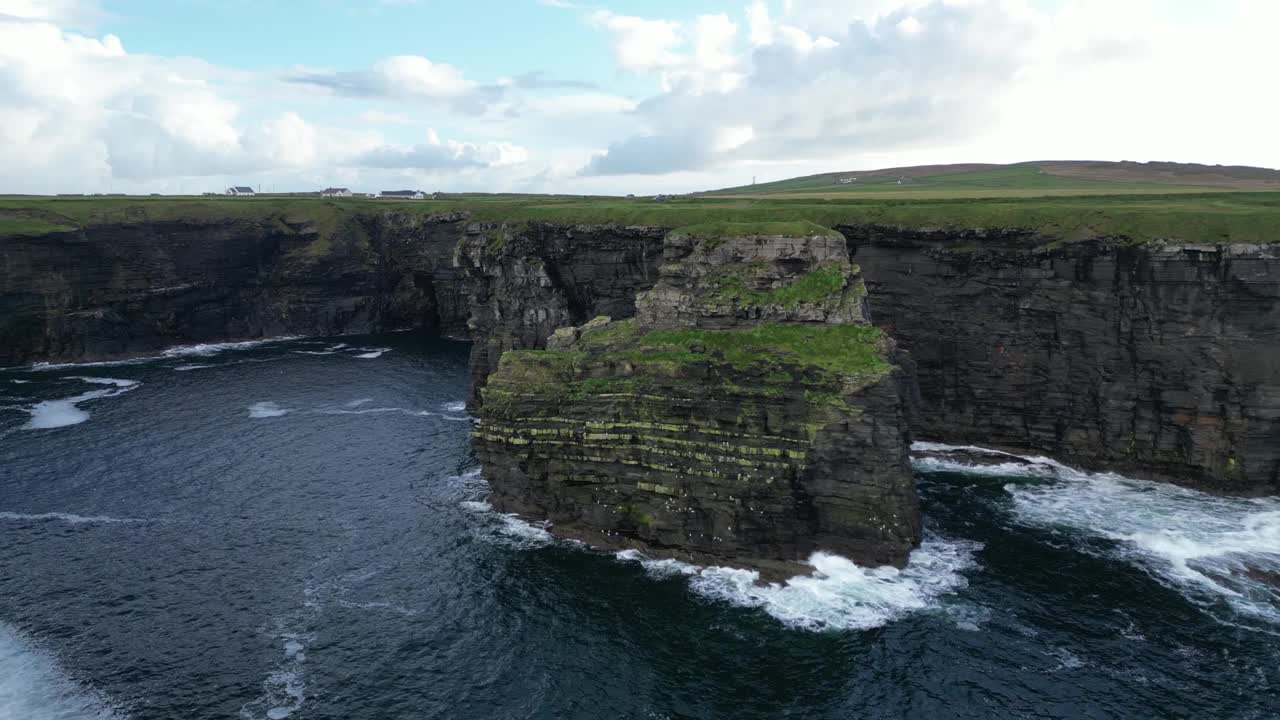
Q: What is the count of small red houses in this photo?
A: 0